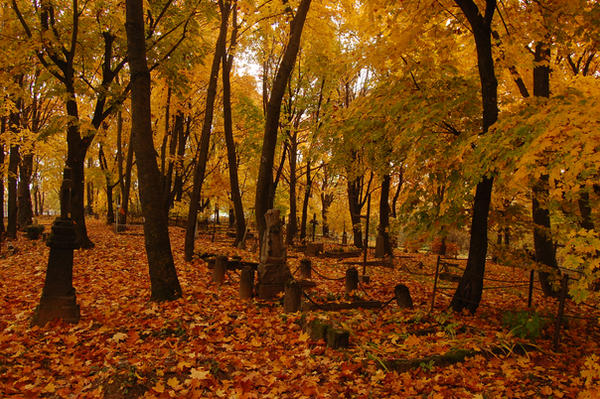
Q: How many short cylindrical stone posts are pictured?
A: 6